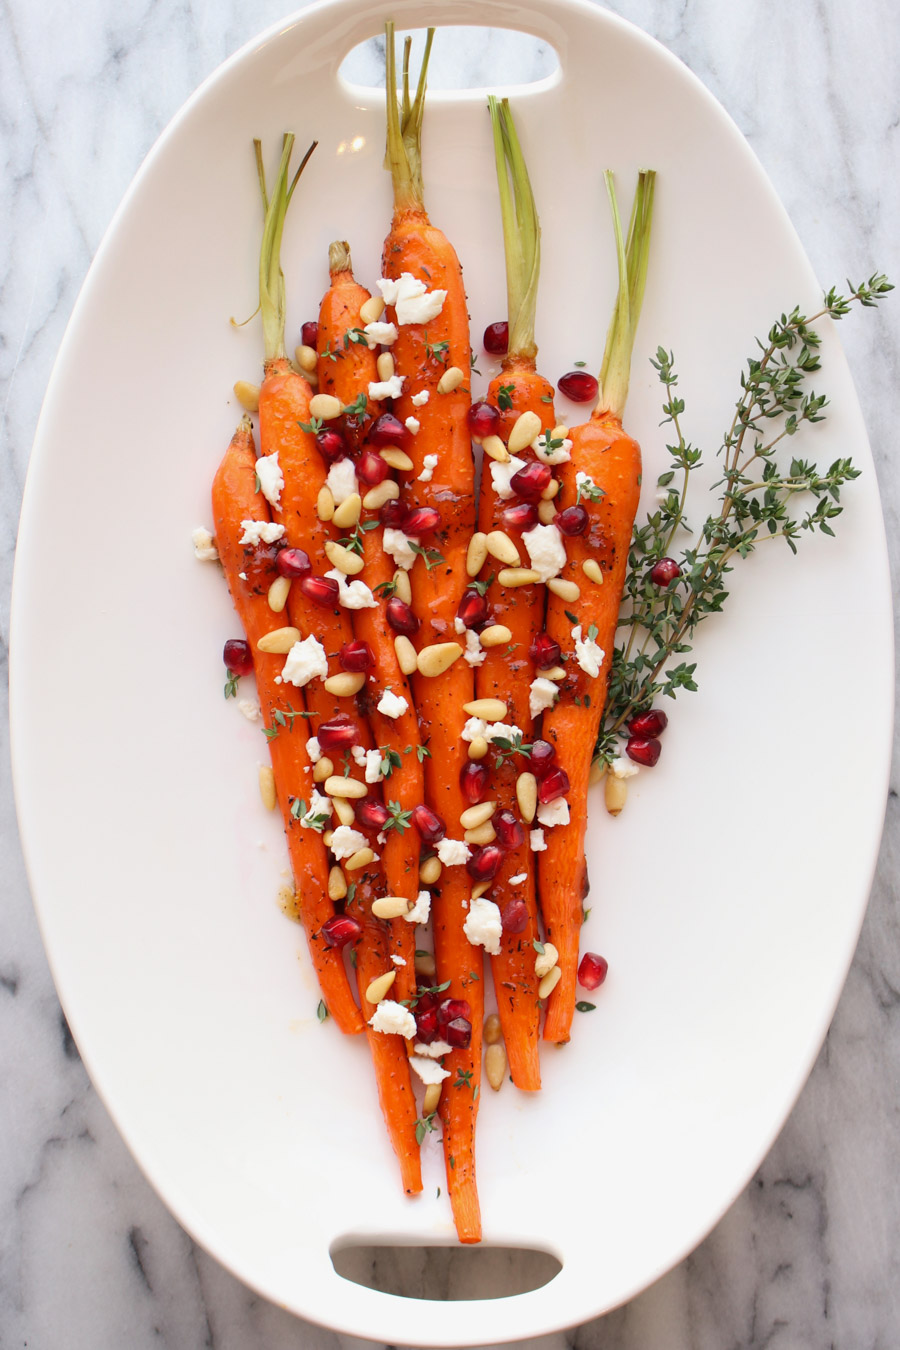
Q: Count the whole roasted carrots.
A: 6